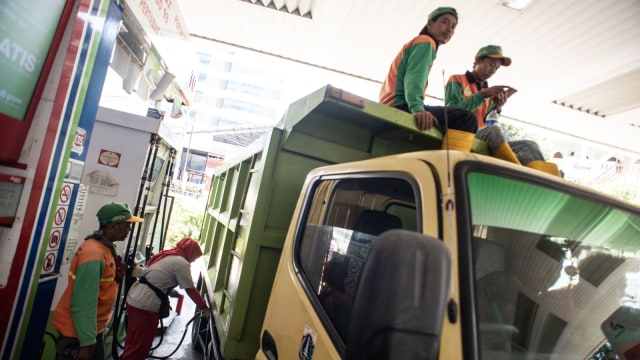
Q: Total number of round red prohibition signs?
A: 4